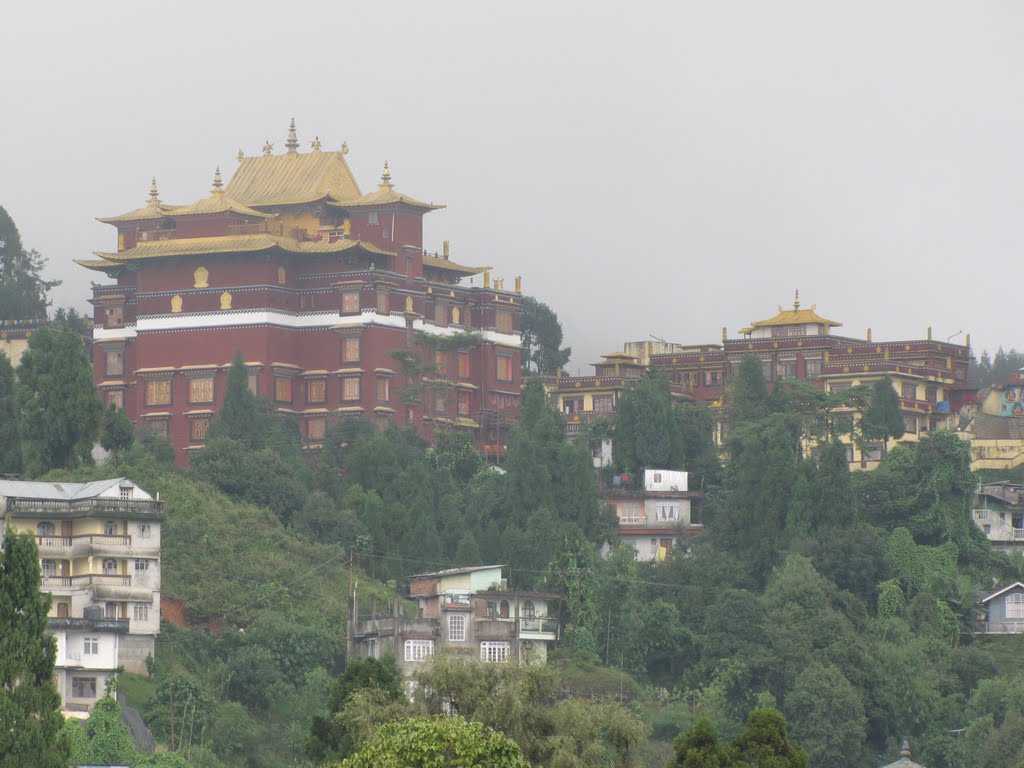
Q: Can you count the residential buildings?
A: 5